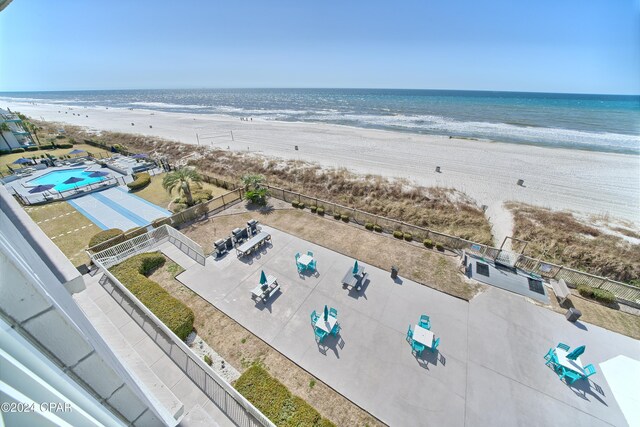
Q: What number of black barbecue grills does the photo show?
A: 3